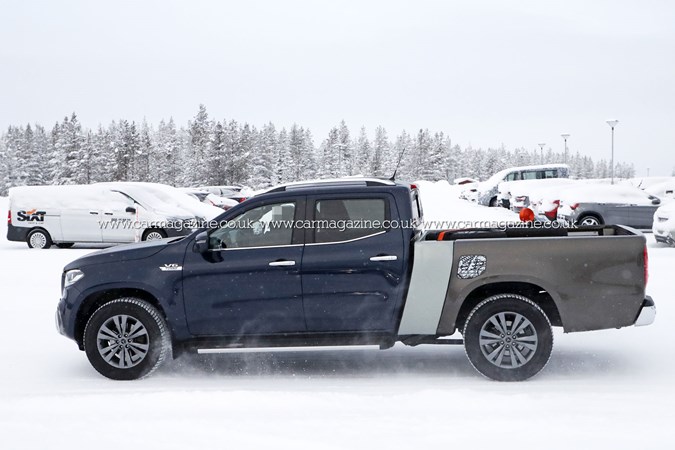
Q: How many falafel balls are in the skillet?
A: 0